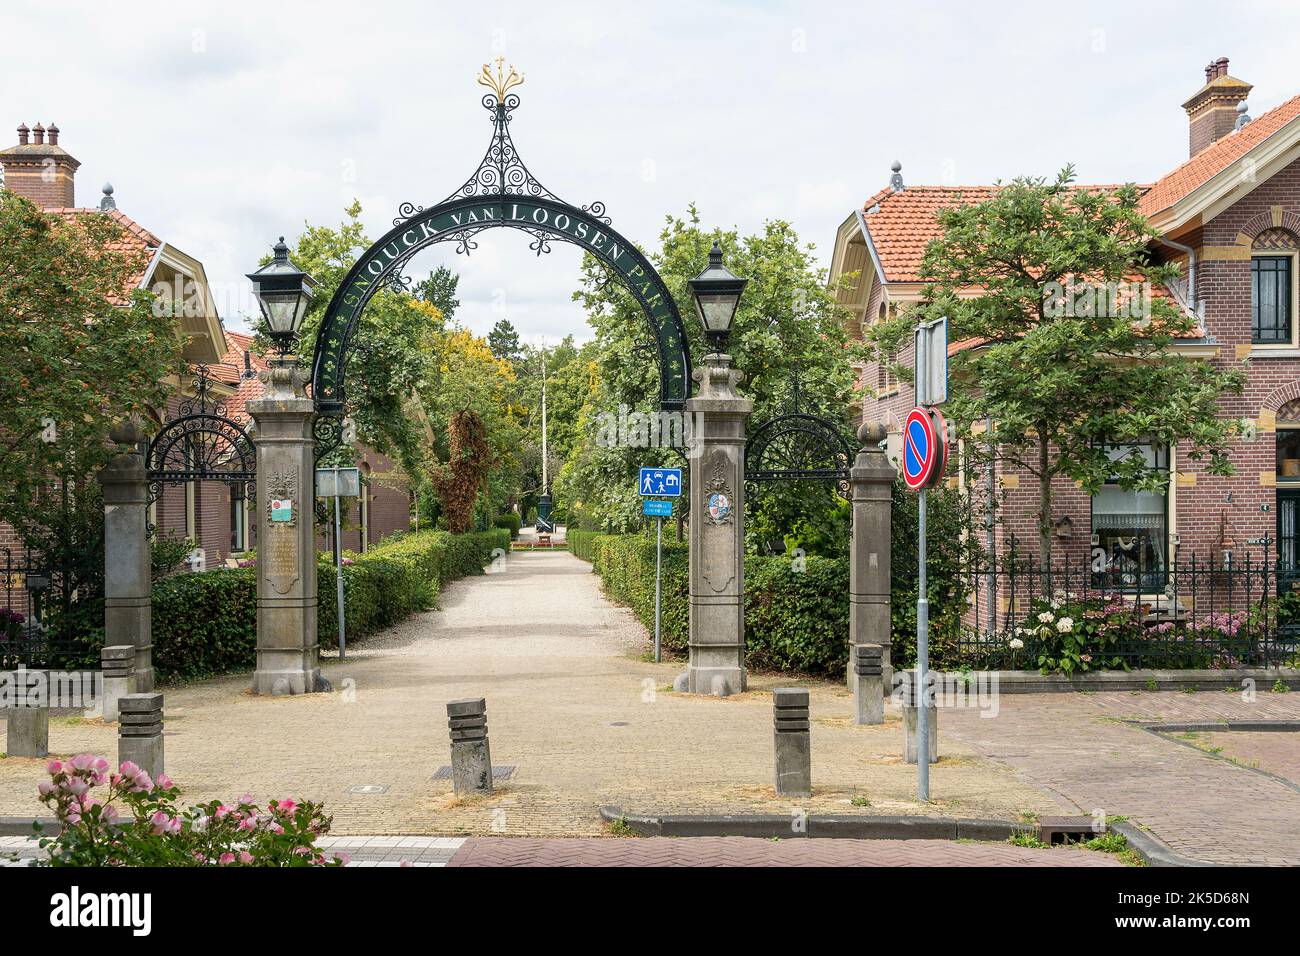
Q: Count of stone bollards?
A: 7